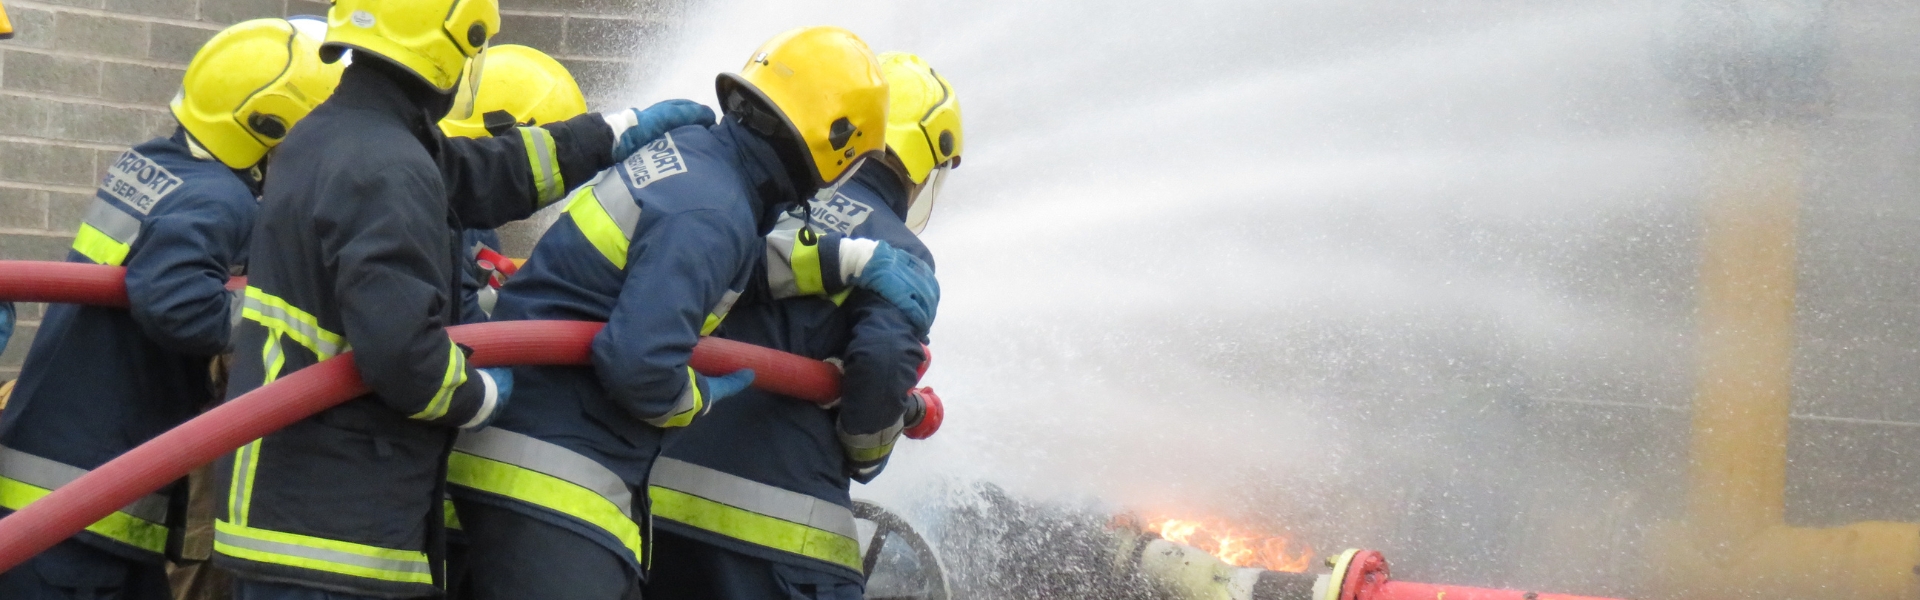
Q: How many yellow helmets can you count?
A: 5